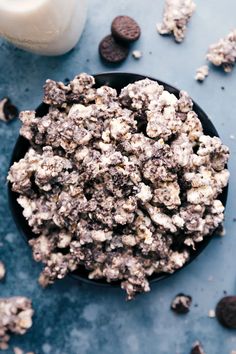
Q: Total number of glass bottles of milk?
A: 1